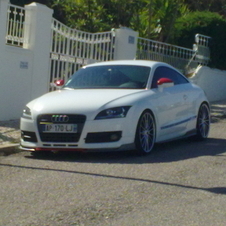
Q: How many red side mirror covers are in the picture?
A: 2